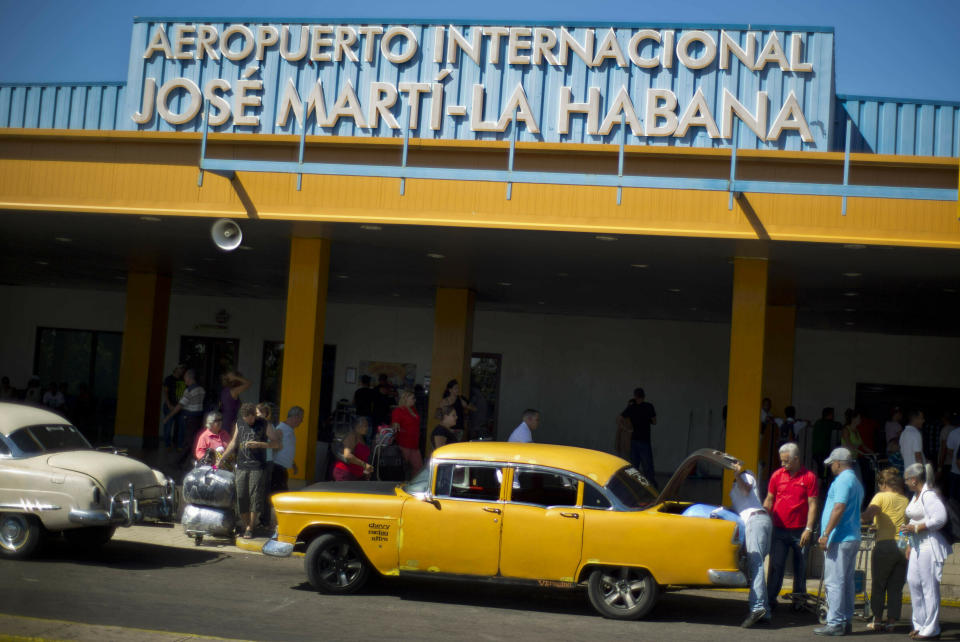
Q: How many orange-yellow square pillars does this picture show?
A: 5